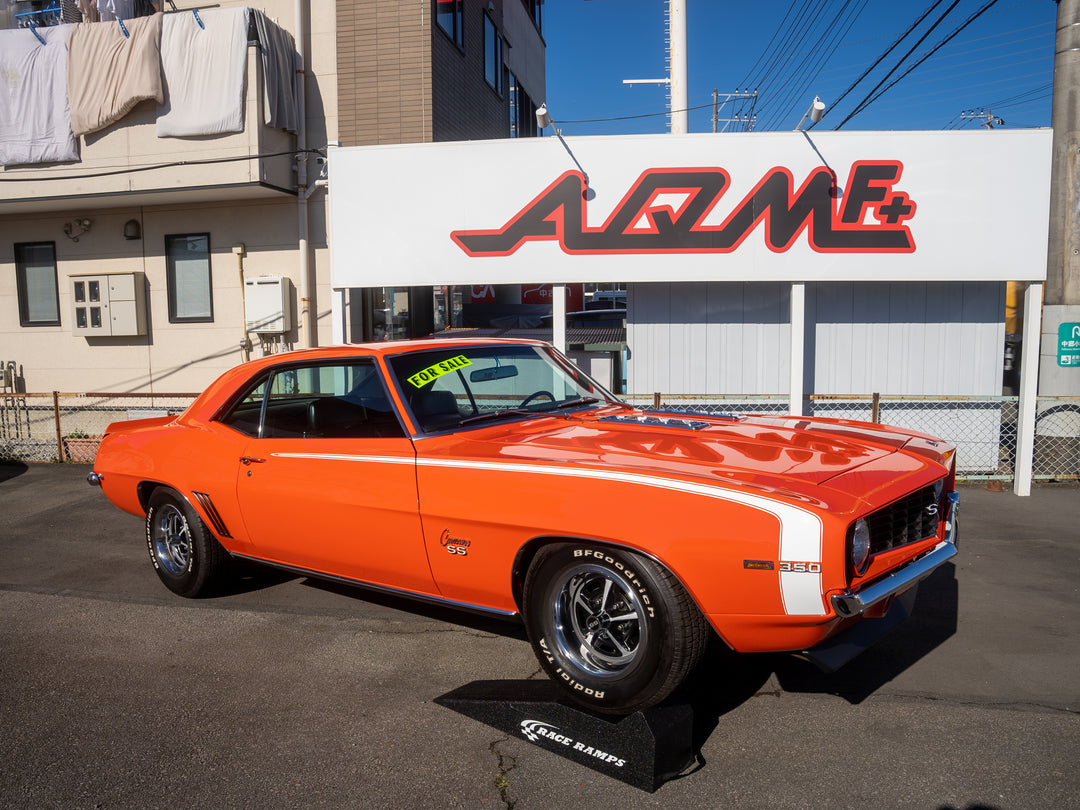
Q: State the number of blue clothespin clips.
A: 3